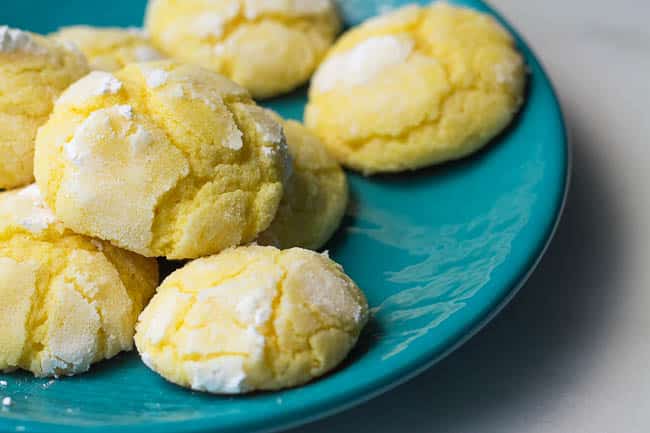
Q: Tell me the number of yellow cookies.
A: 8